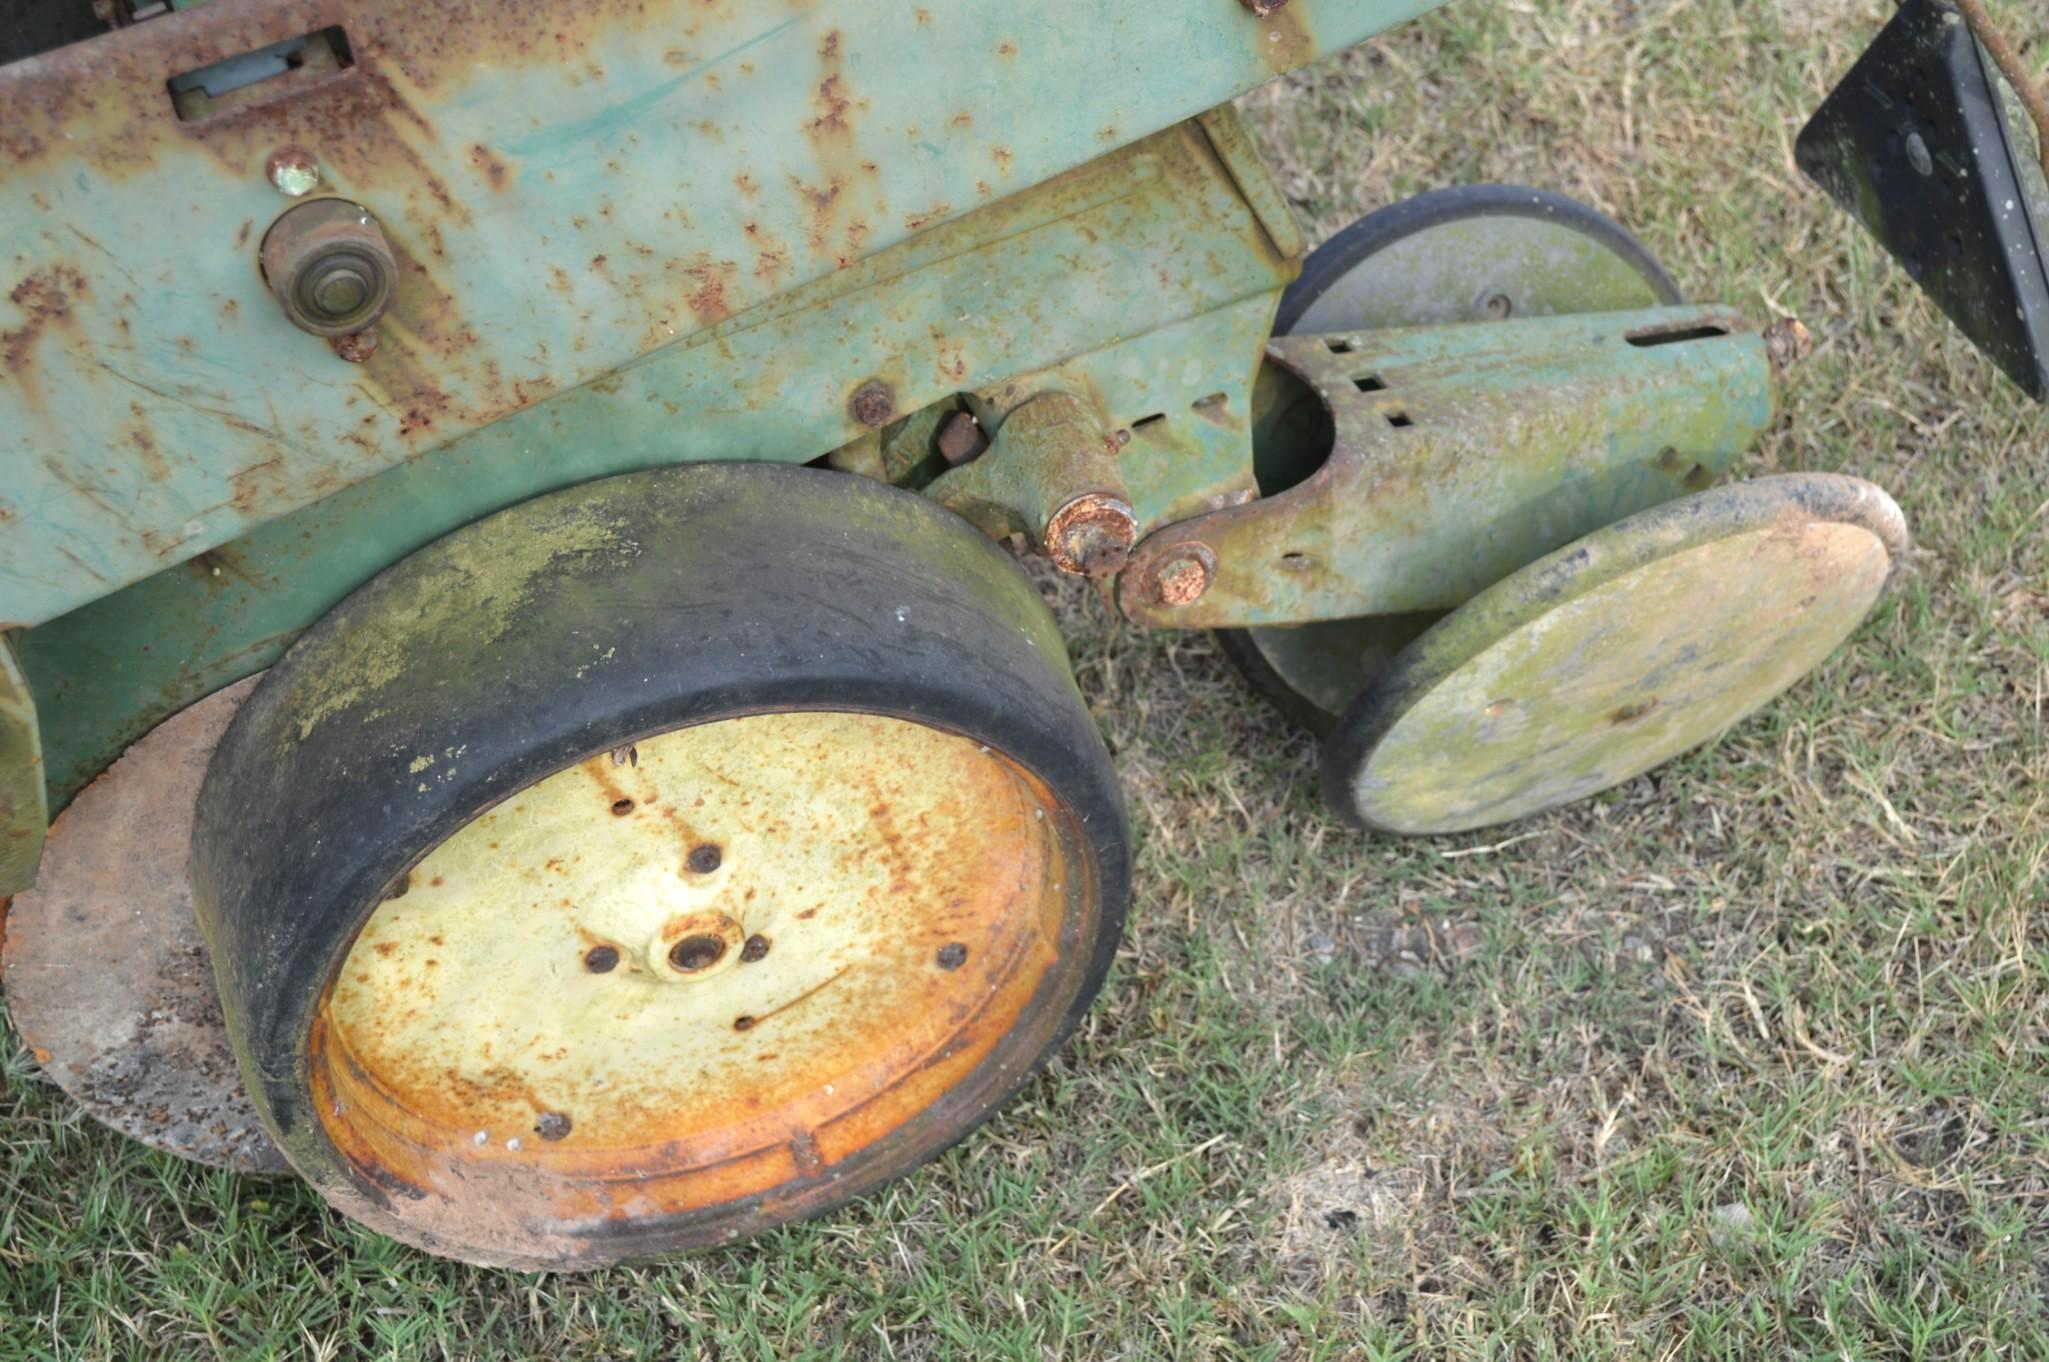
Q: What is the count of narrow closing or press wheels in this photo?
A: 2